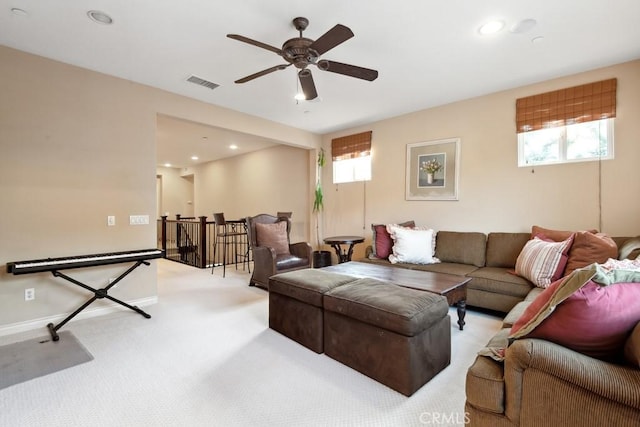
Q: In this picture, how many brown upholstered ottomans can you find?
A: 2